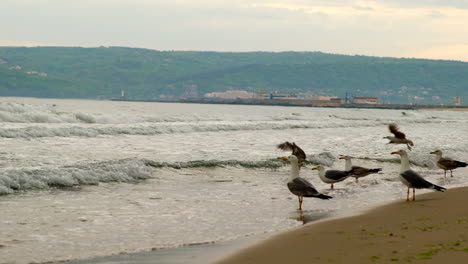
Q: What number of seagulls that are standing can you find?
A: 5